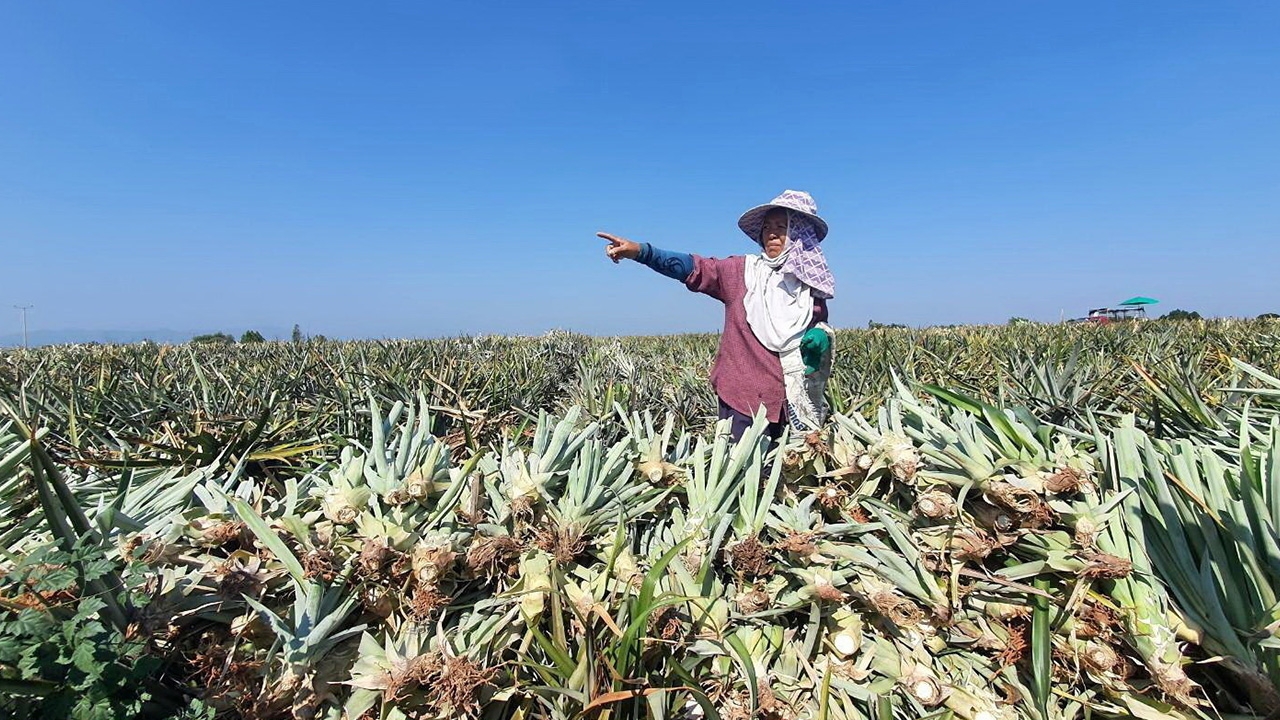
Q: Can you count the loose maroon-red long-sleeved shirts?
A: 1